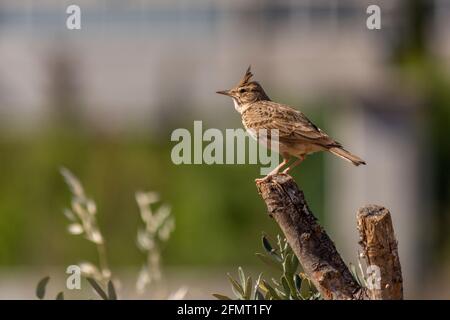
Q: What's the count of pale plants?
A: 2